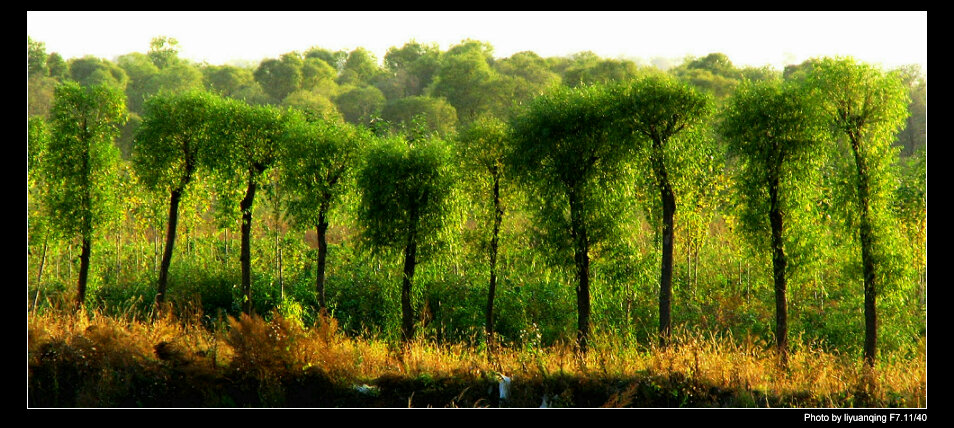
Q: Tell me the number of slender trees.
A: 10